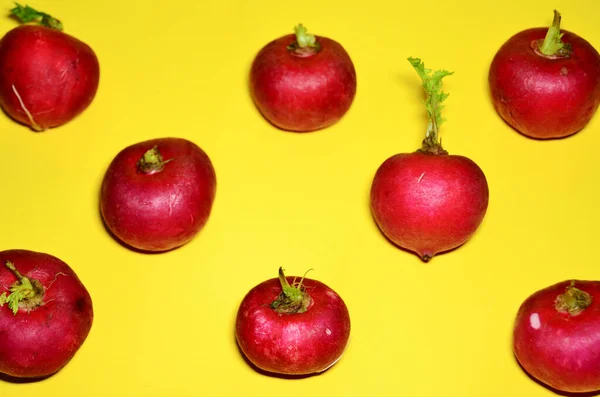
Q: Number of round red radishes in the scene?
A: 8